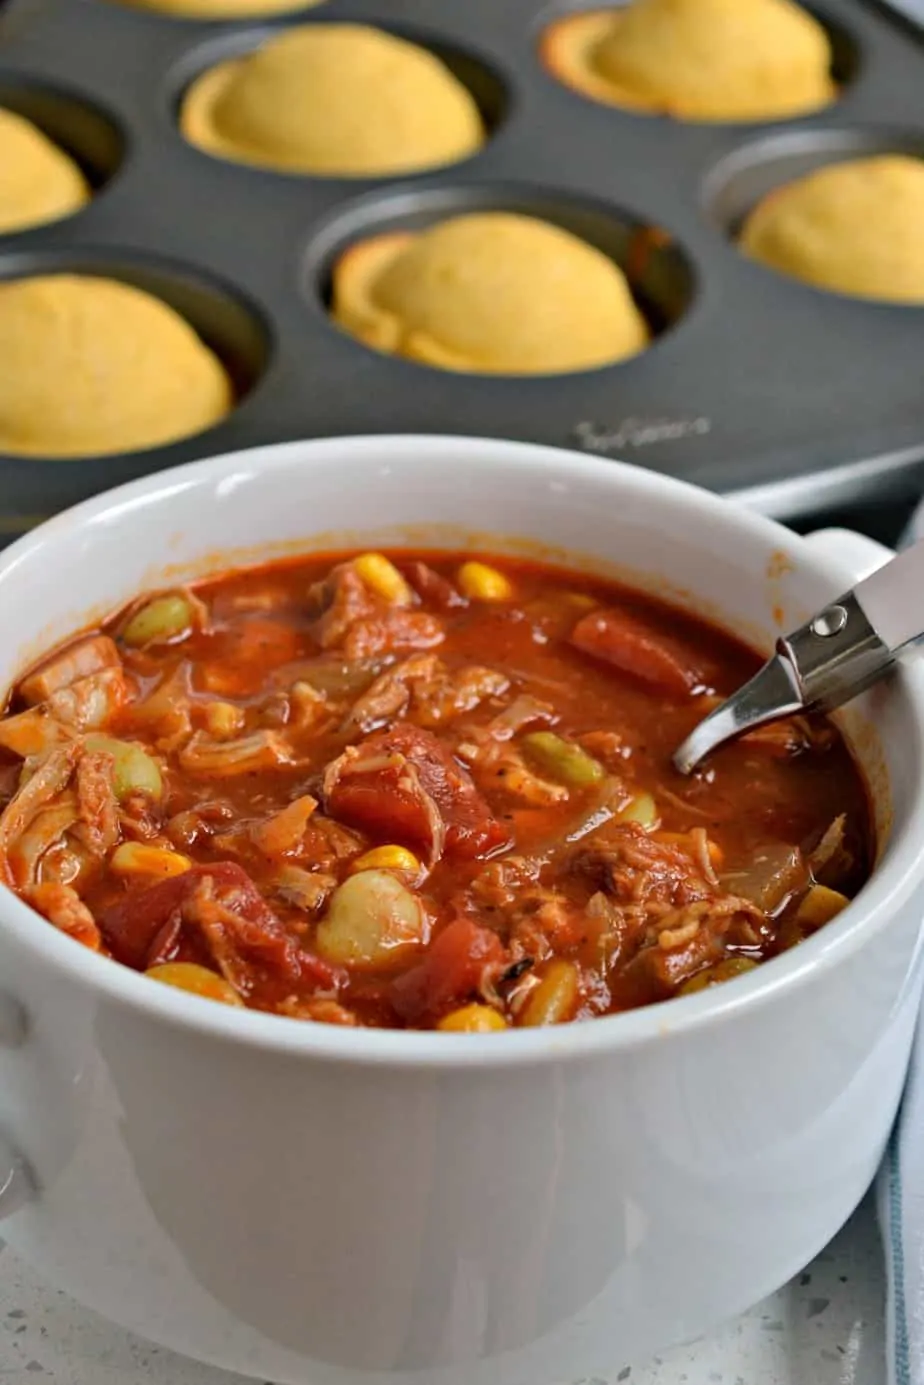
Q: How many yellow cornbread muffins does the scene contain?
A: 7